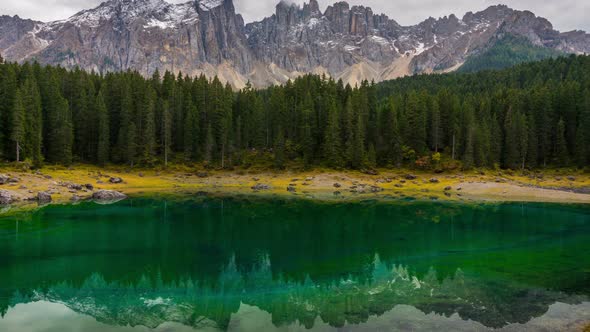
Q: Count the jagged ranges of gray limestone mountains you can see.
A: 1